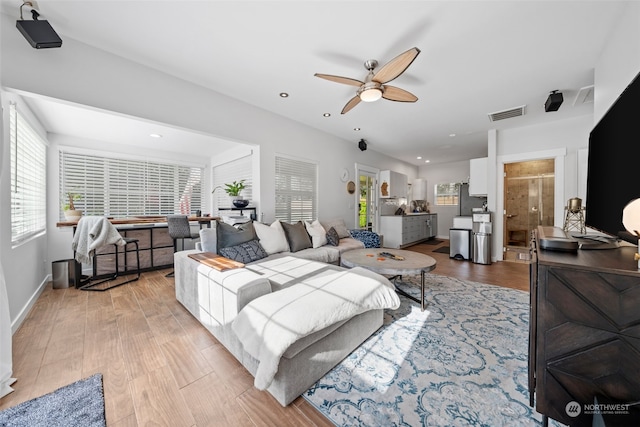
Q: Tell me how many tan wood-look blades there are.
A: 4